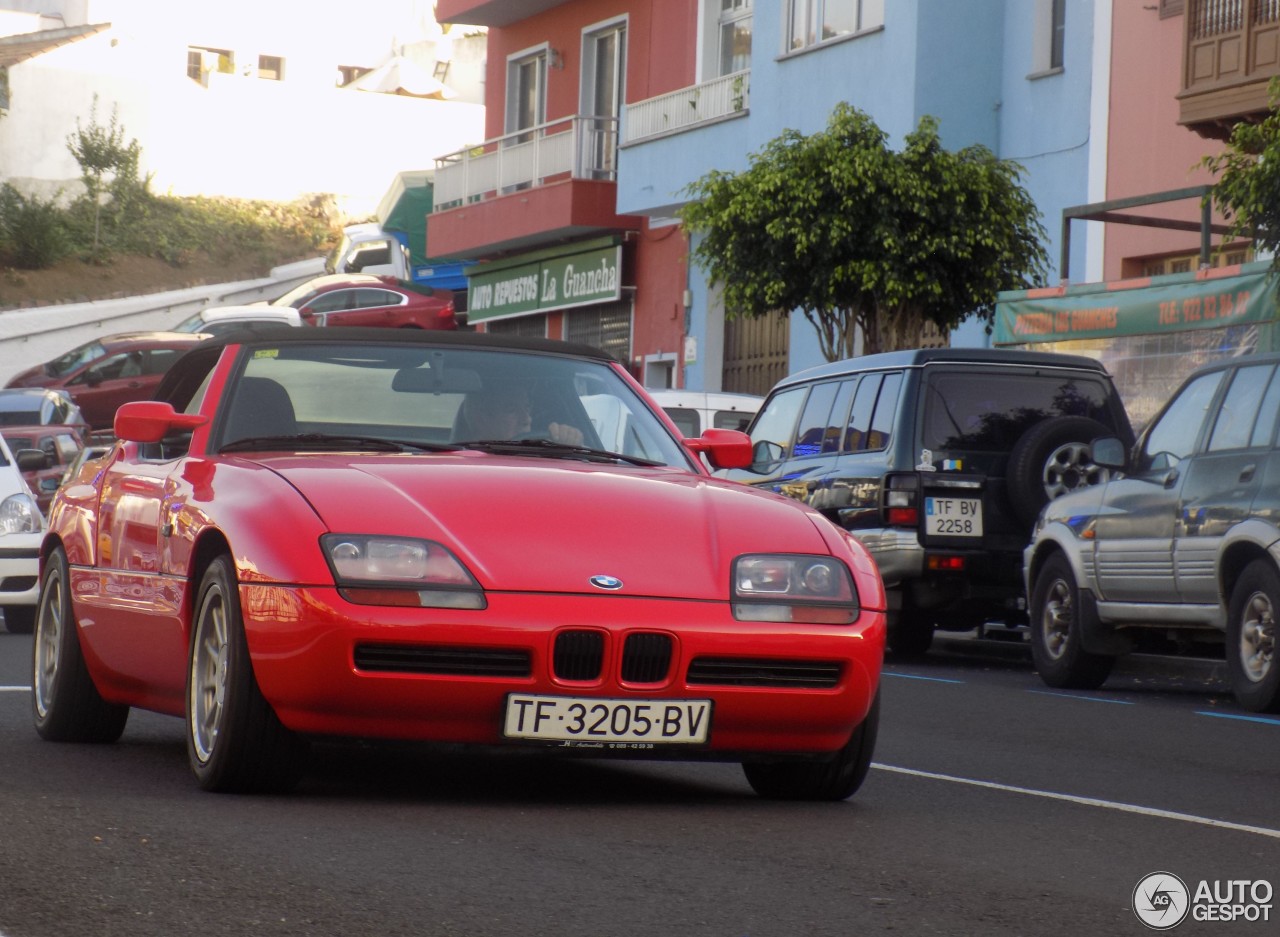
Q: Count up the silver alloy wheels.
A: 5